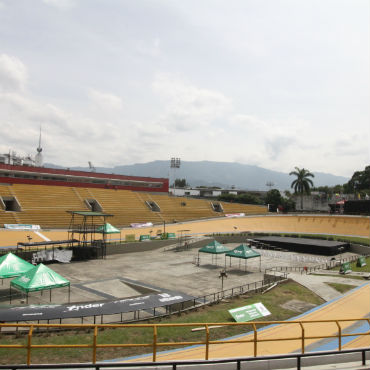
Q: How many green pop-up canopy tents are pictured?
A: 5